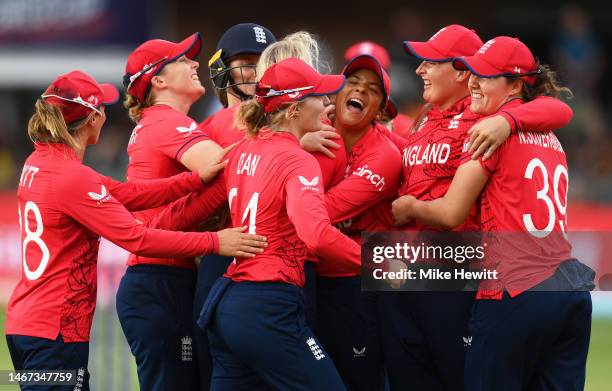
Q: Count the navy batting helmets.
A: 1